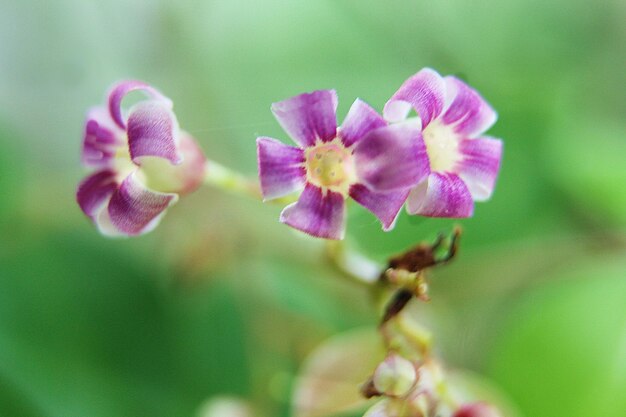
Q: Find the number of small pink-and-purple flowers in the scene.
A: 3